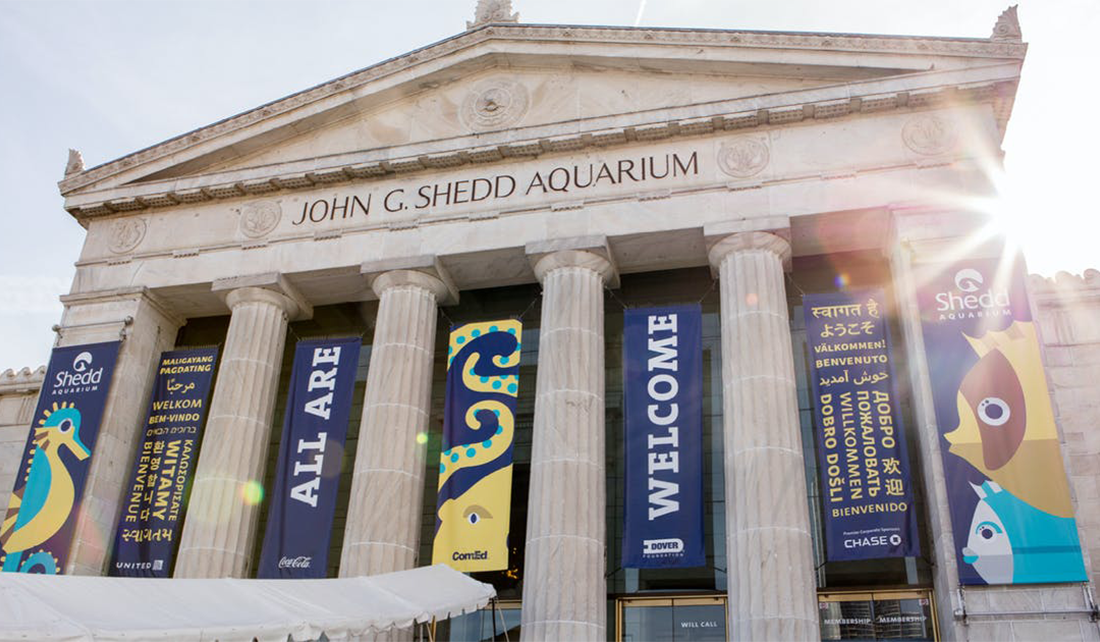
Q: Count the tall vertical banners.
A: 7